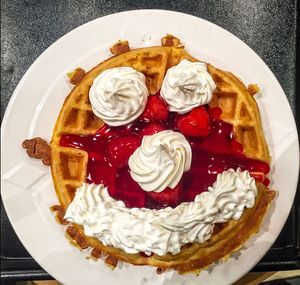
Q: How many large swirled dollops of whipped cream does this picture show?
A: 3